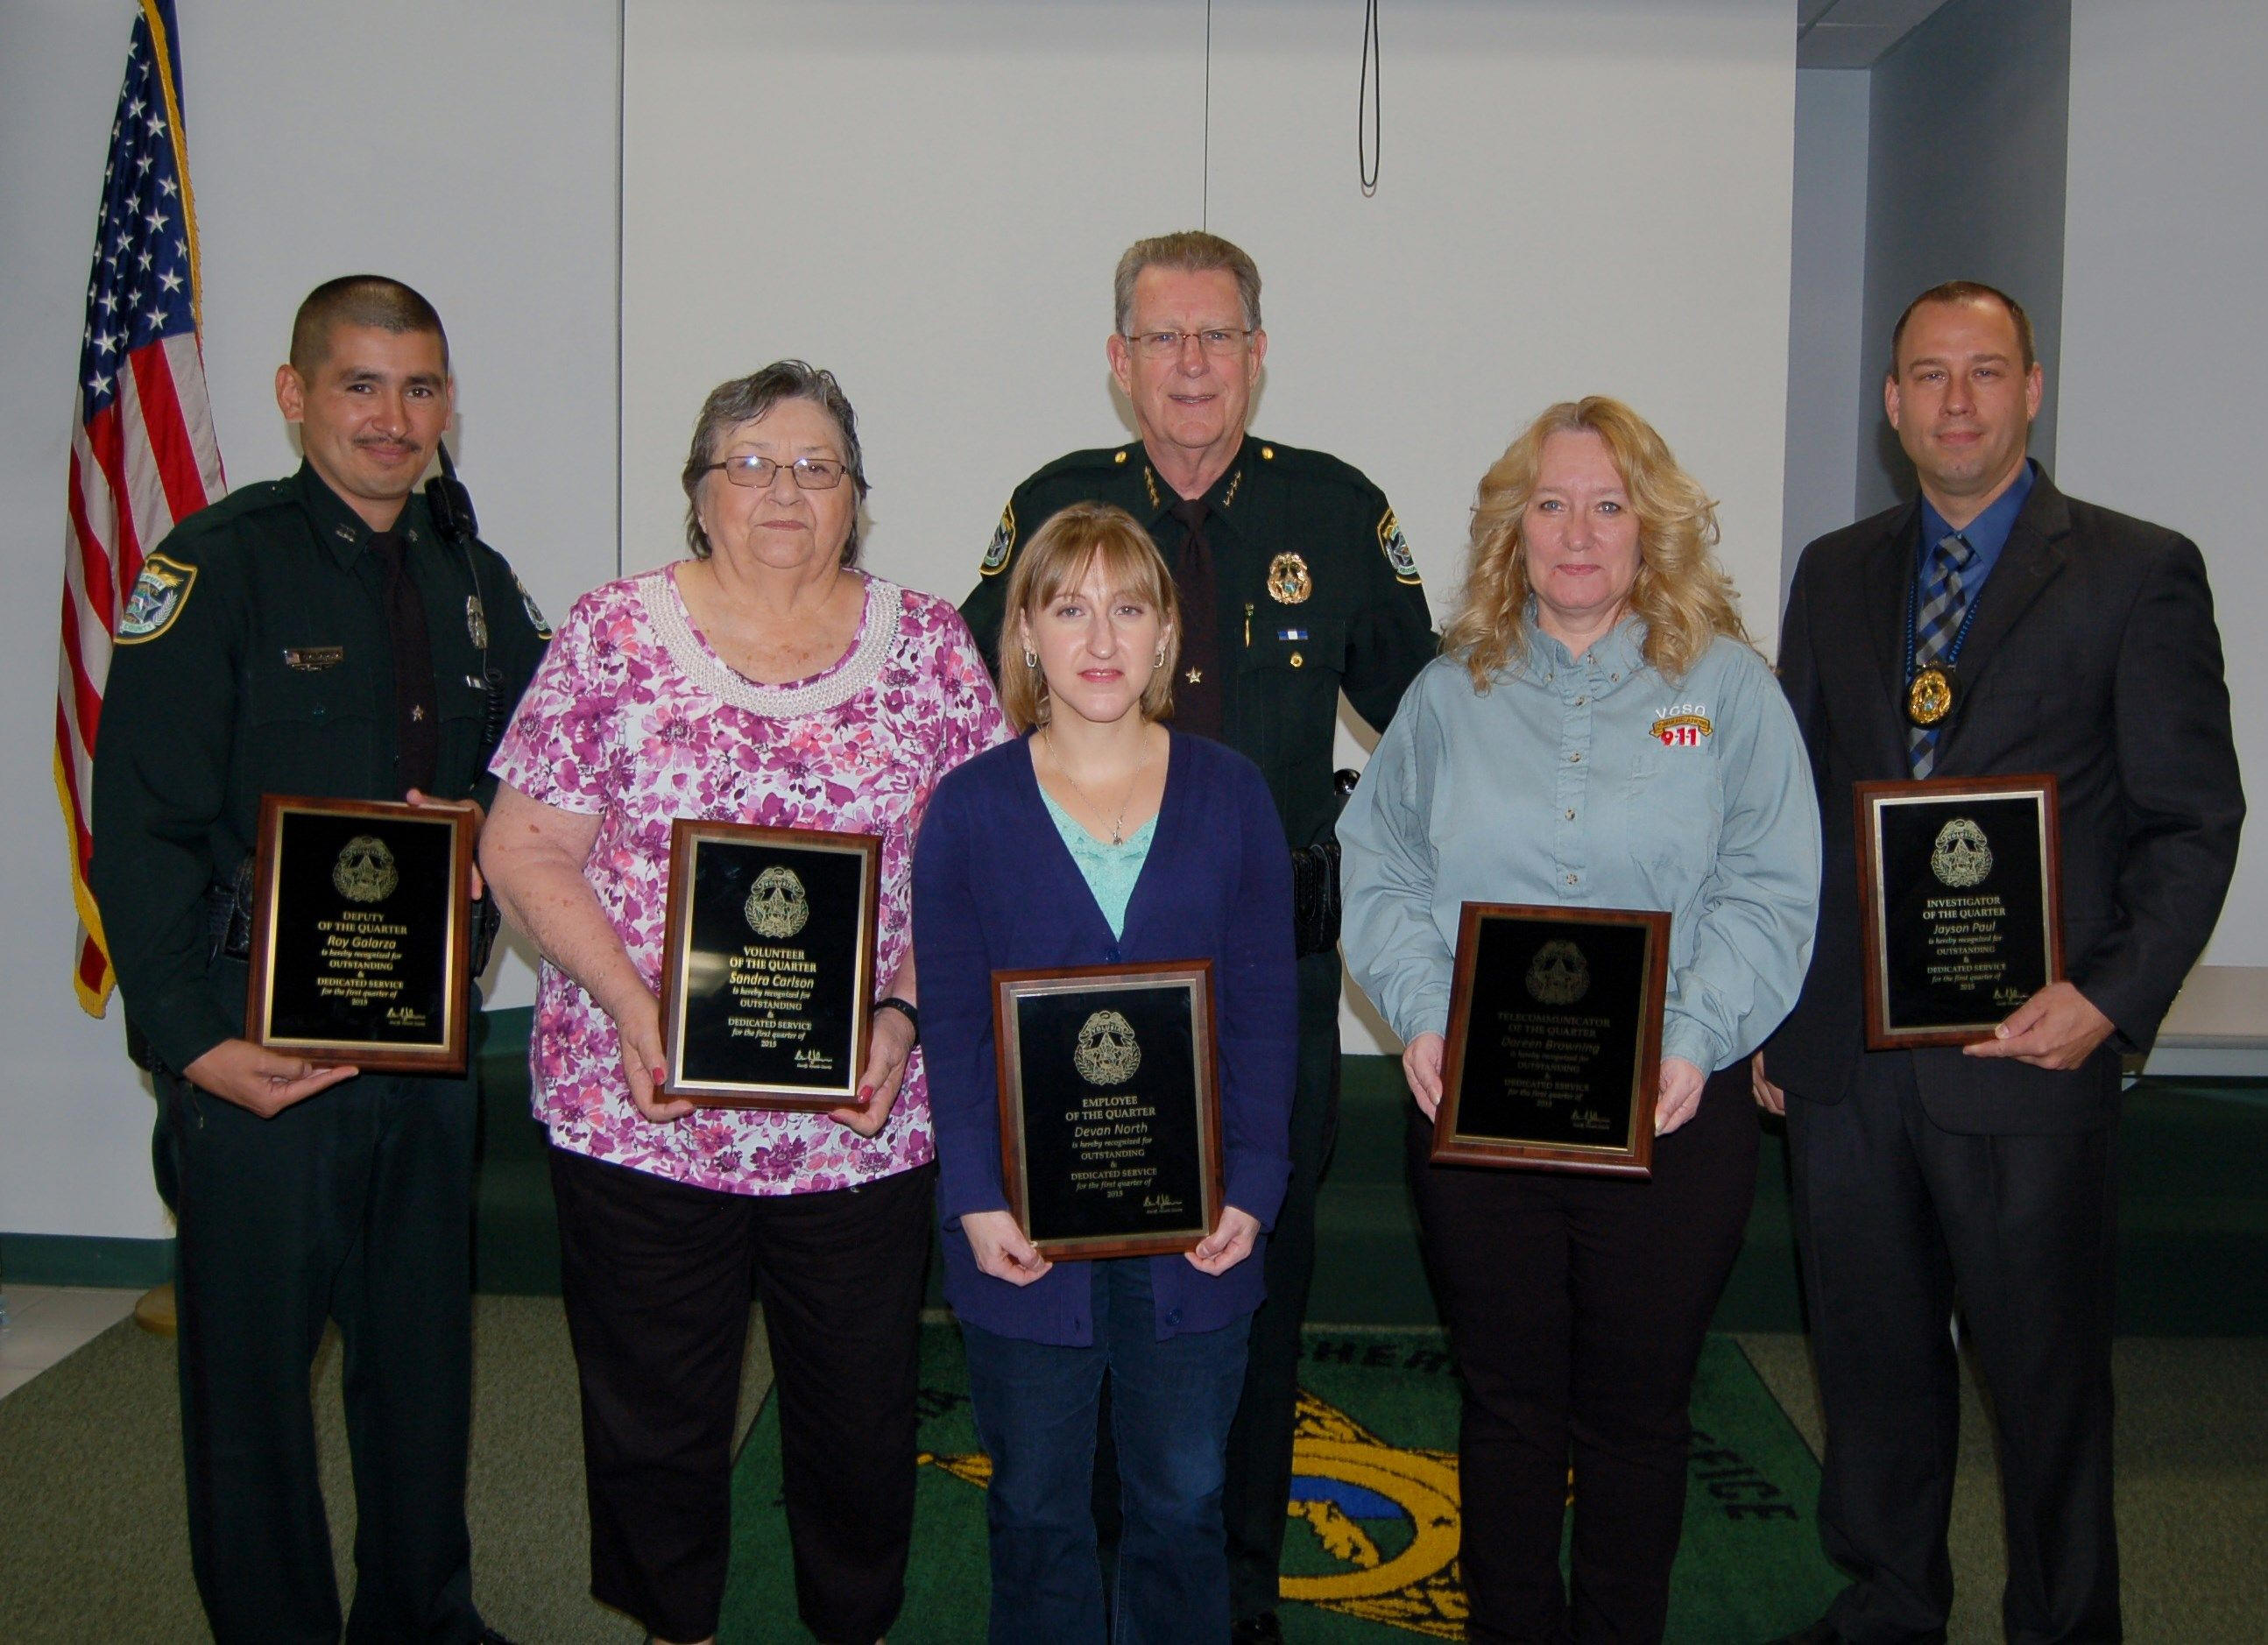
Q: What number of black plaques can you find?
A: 5